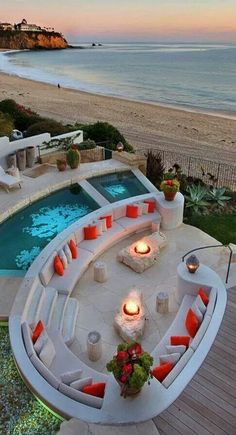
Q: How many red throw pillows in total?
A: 12